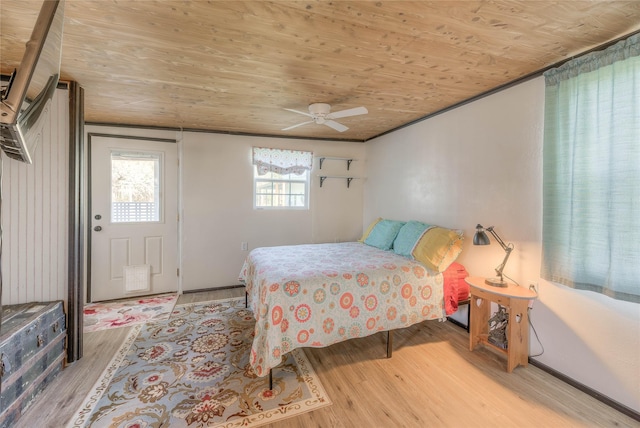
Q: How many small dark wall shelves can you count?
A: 2